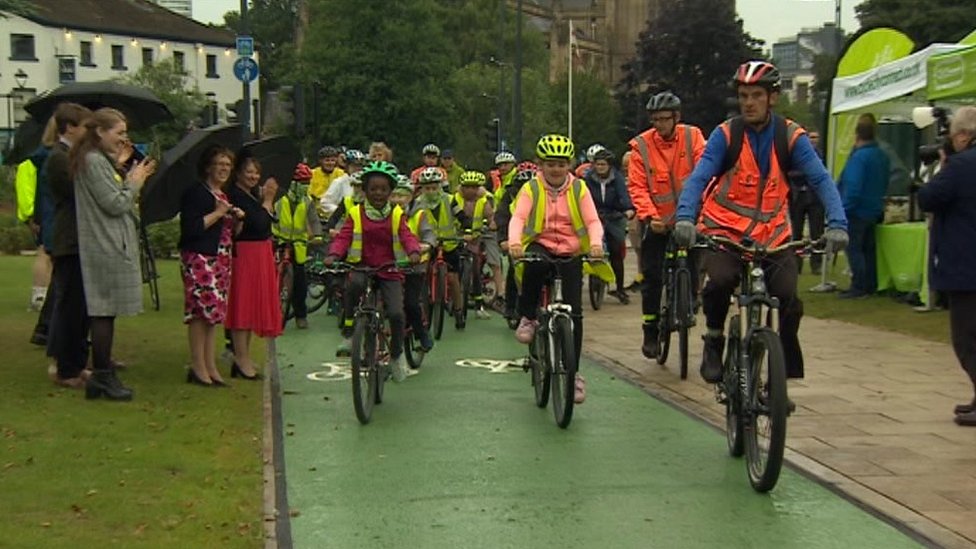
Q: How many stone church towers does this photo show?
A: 1